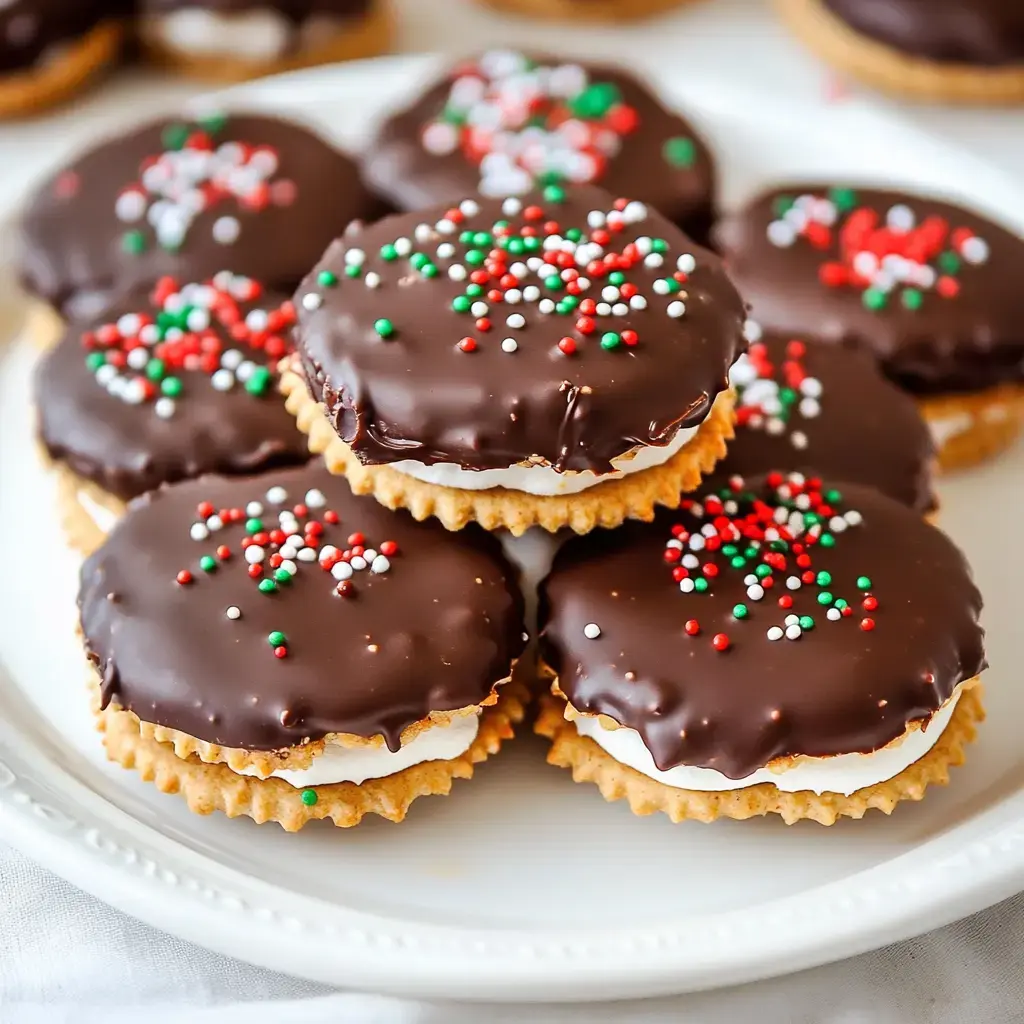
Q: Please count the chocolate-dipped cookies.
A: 12